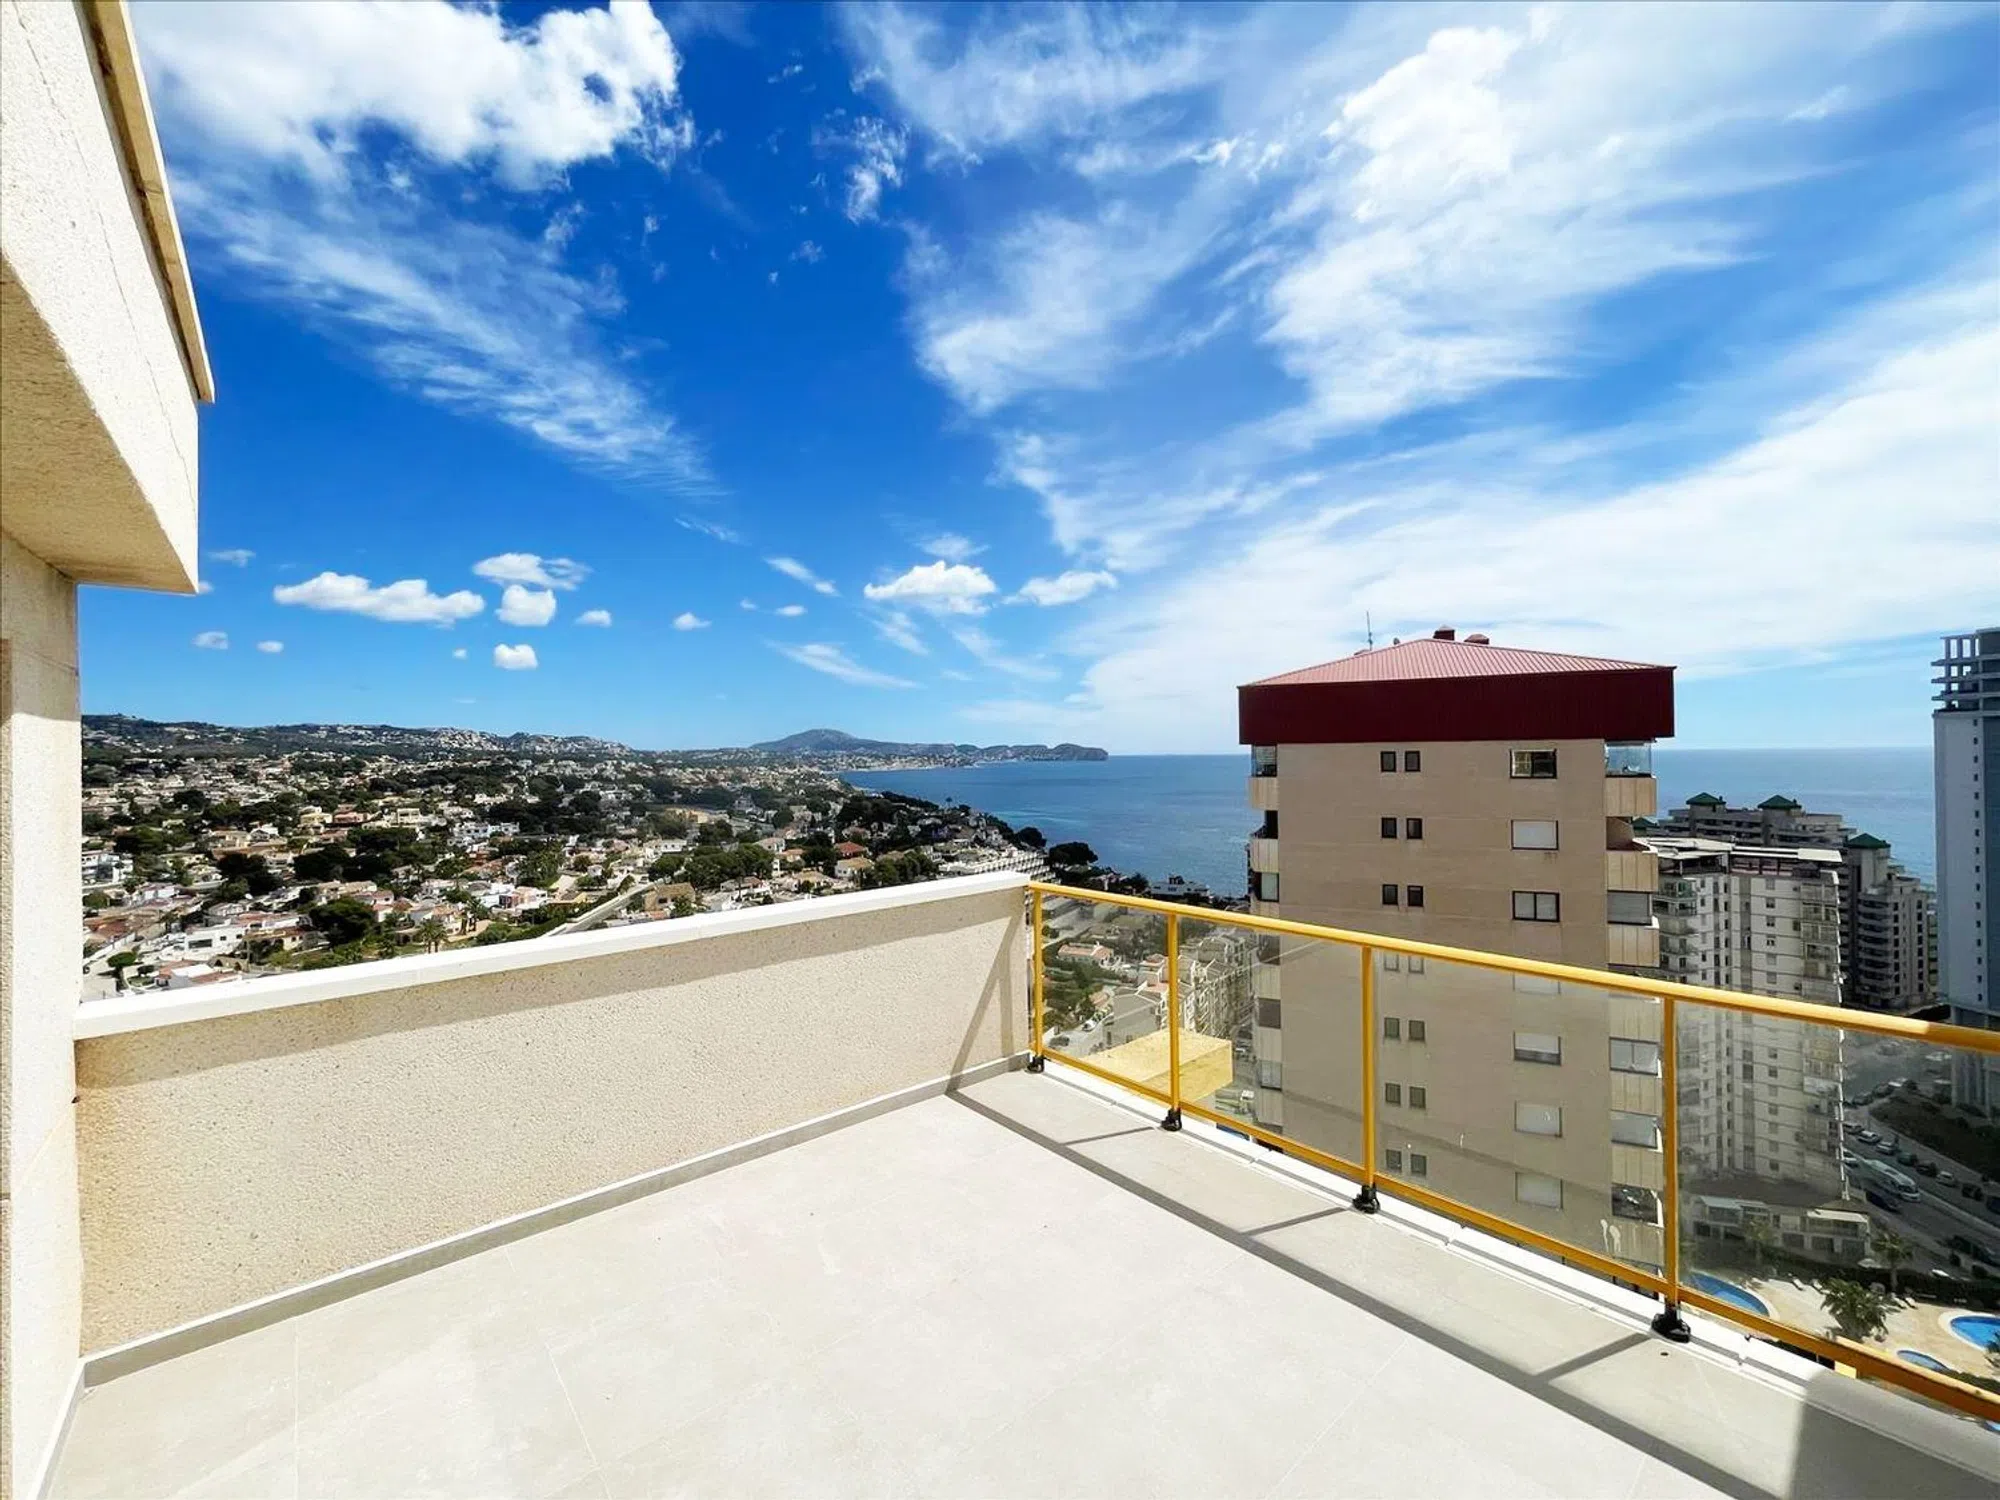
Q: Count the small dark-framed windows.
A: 14